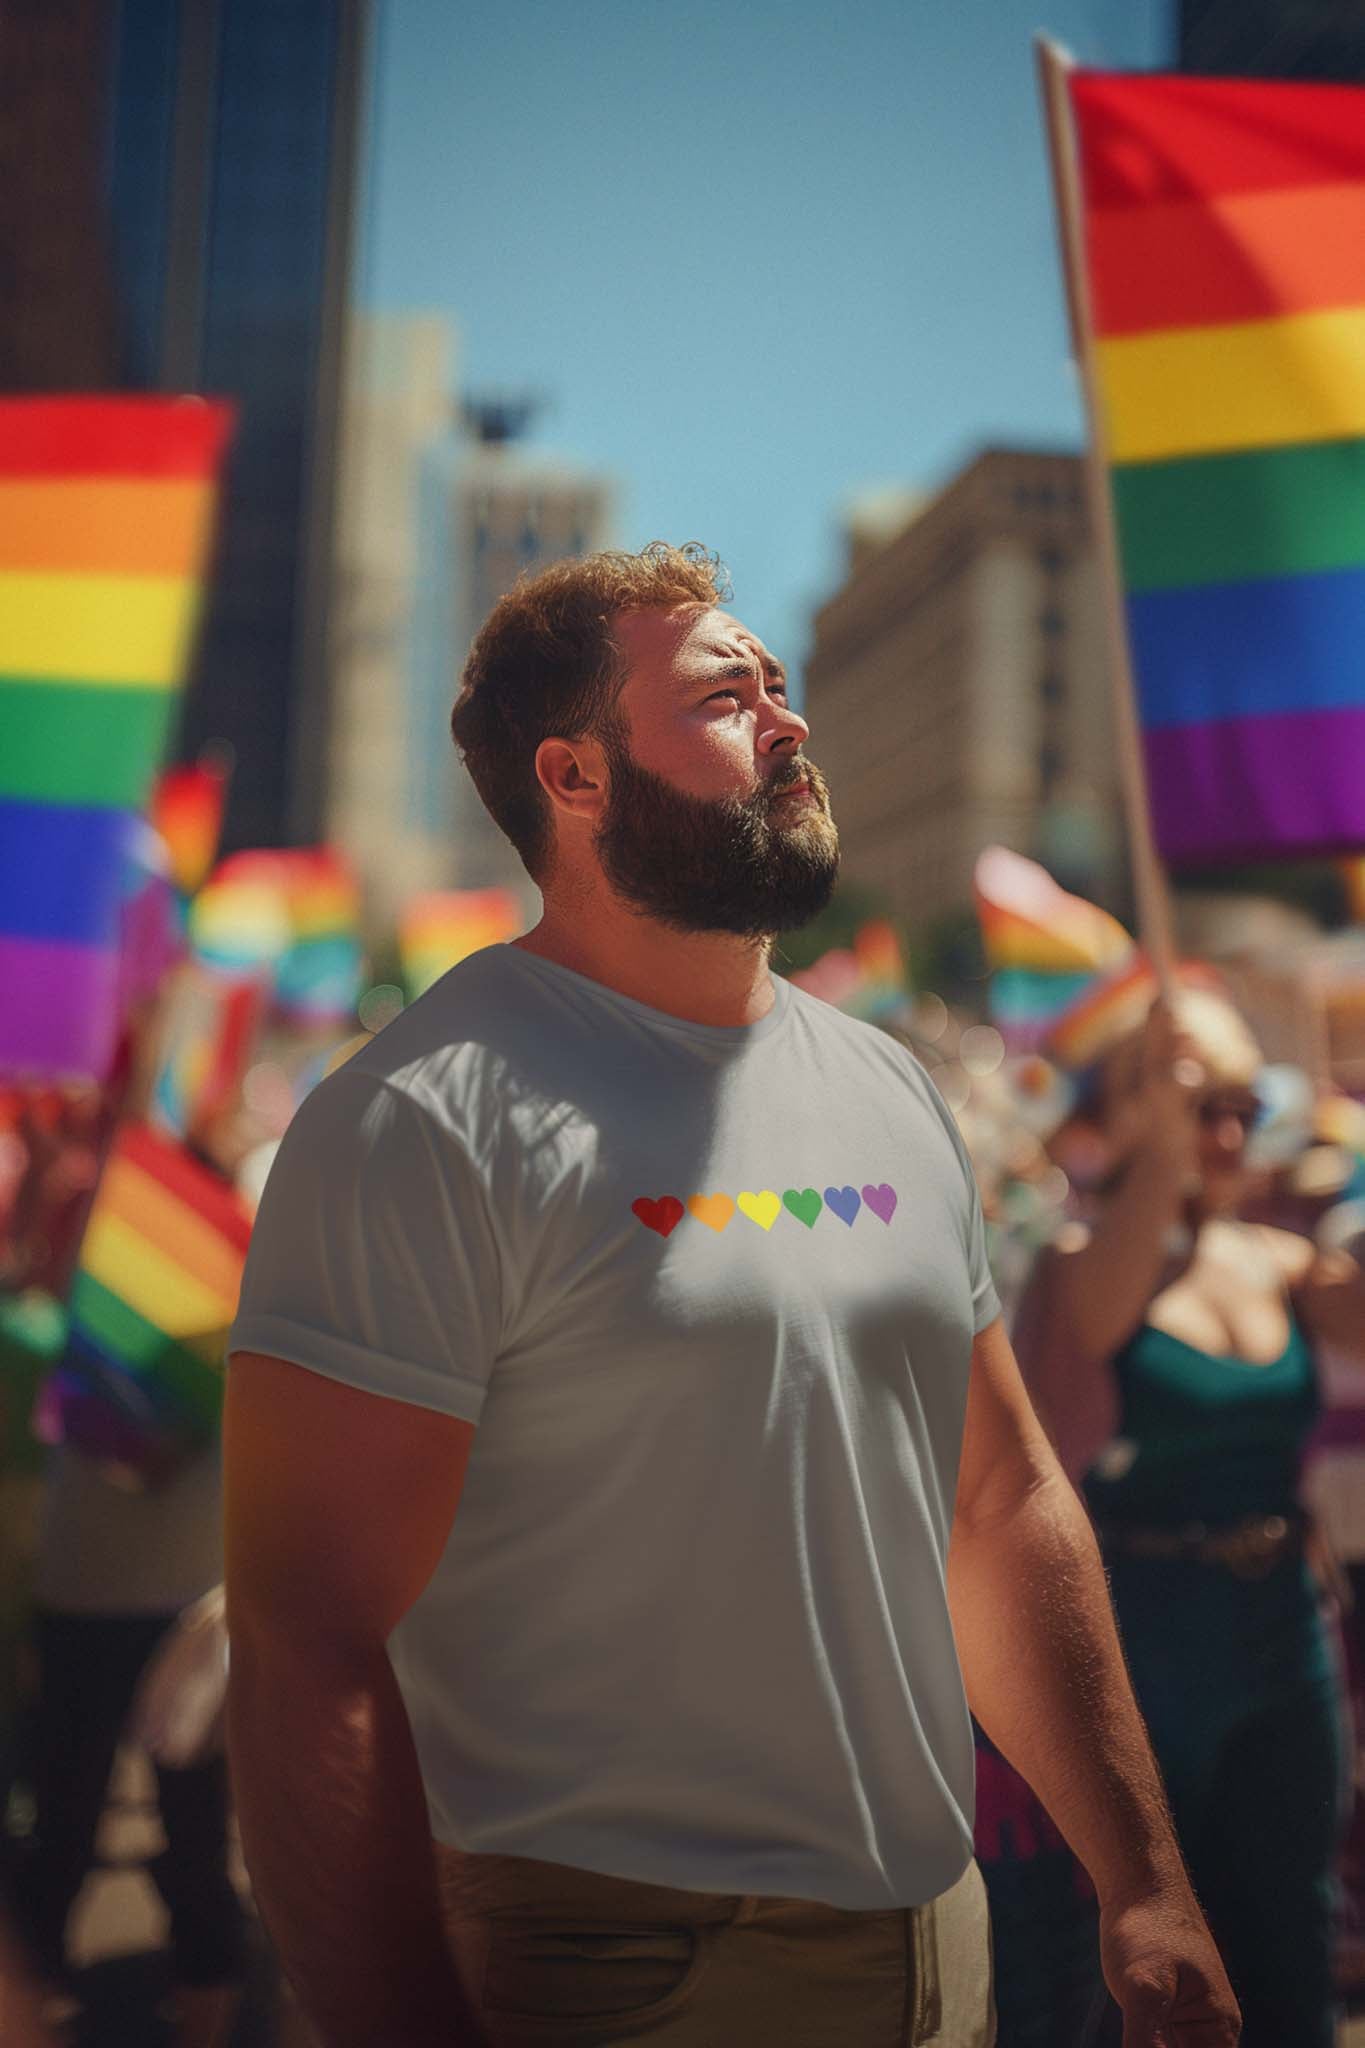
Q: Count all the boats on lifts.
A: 0